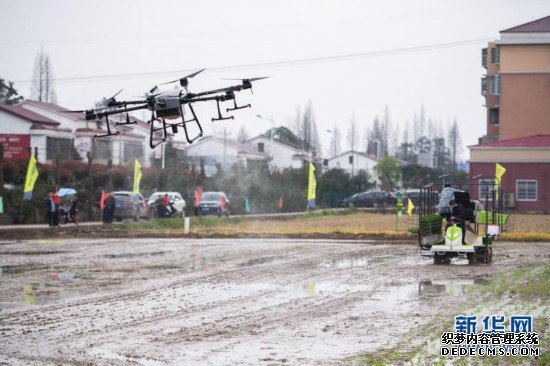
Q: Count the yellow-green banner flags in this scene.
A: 4